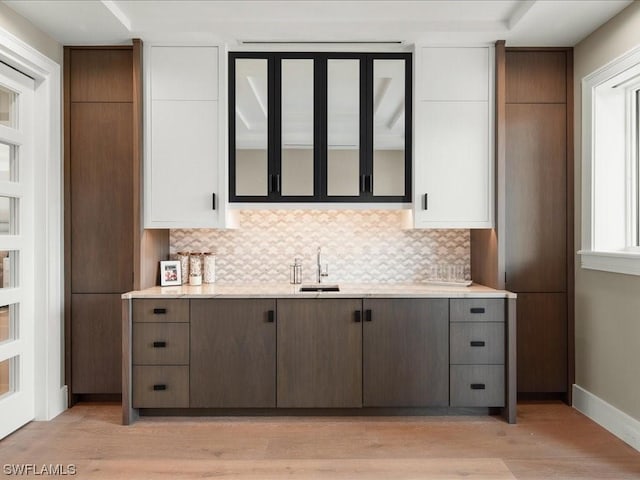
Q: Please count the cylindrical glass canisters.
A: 3